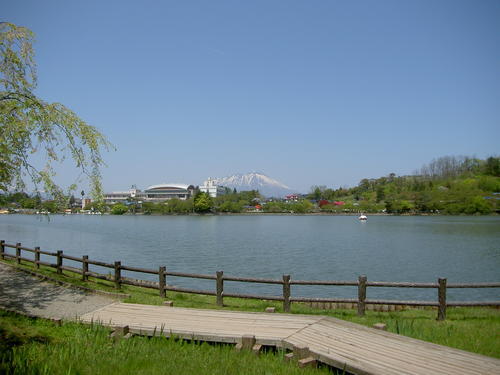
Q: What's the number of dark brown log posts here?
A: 11